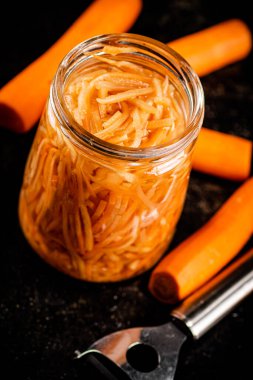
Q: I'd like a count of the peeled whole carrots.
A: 4